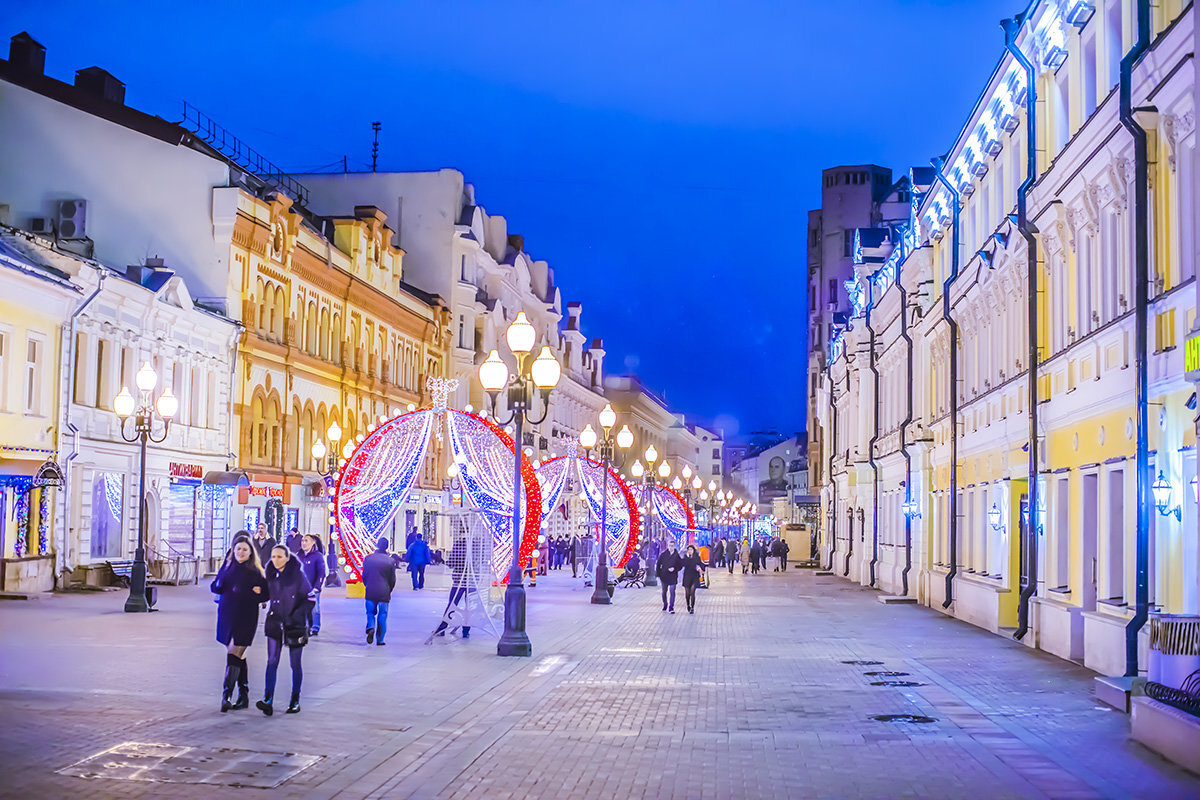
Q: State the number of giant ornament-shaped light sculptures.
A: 3